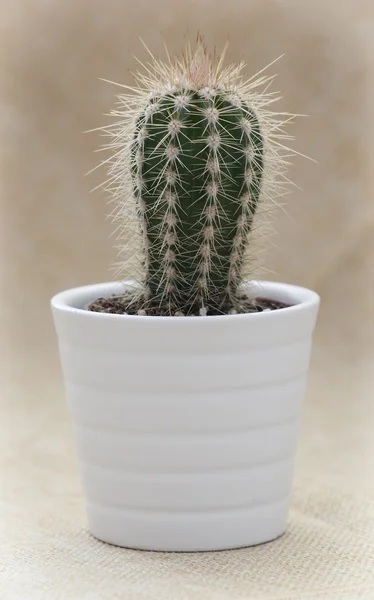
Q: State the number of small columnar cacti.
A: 1